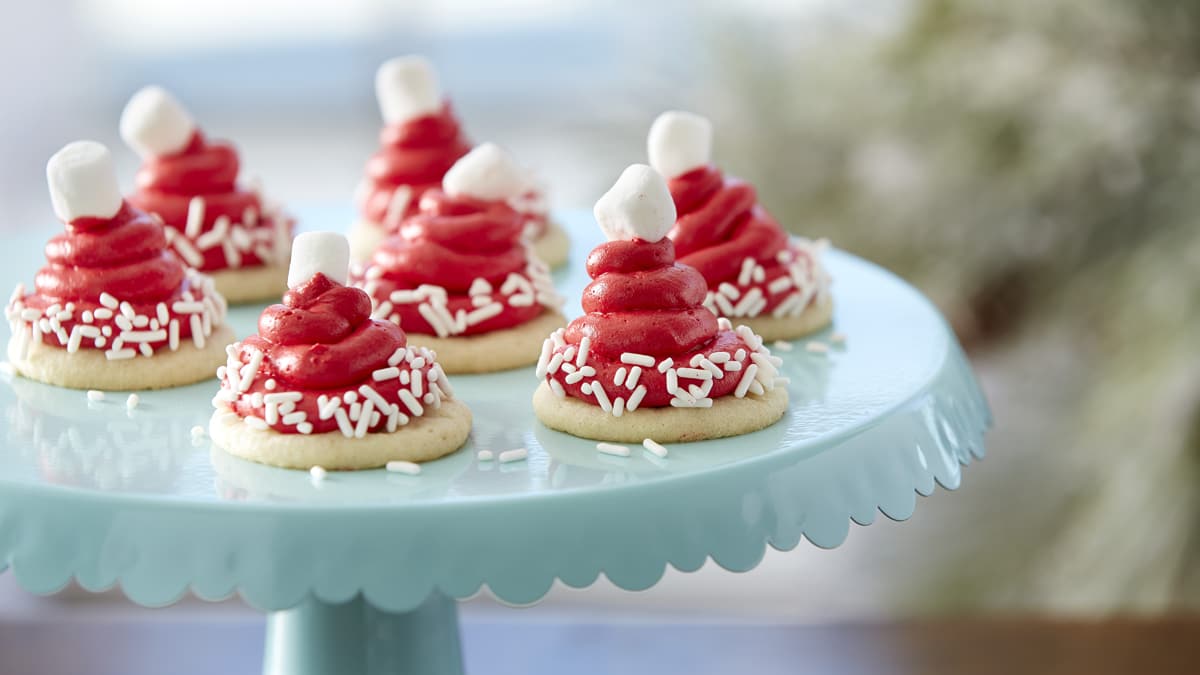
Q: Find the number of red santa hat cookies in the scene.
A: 7